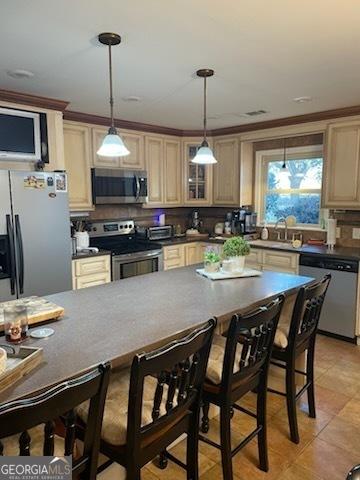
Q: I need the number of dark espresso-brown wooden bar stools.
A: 4